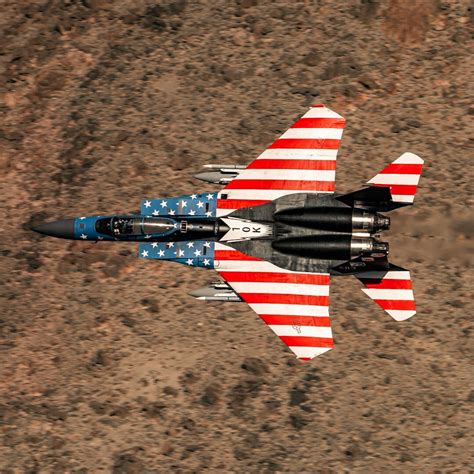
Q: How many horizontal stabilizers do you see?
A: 2